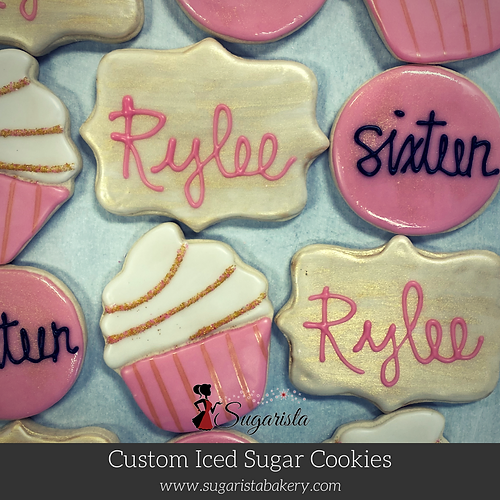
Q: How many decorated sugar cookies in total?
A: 12